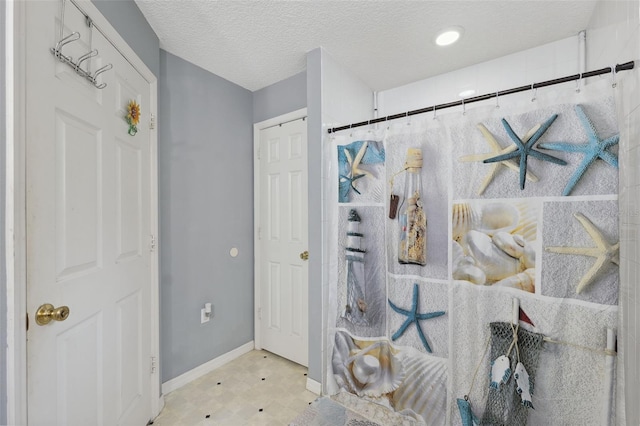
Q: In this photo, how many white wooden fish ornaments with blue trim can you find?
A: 2